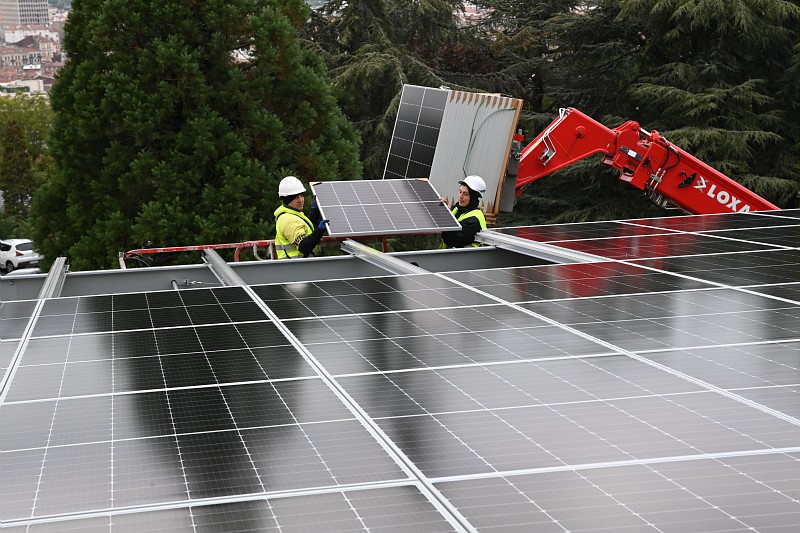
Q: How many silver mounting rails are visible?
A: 4